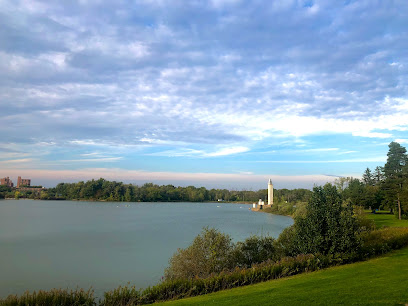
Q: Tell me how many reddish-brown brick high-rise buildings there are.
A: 2